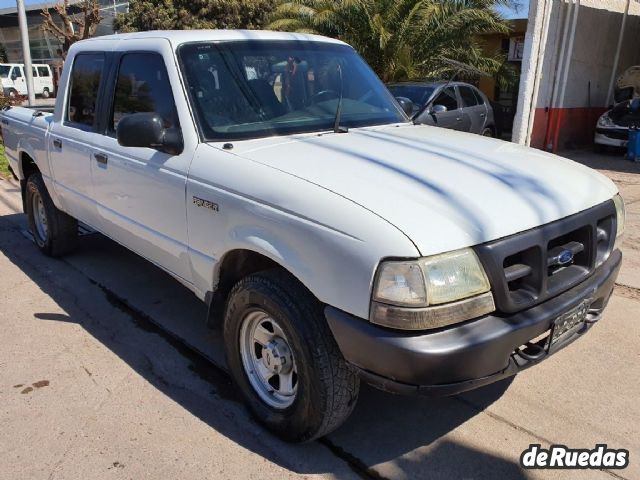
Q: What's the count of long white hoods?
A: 1